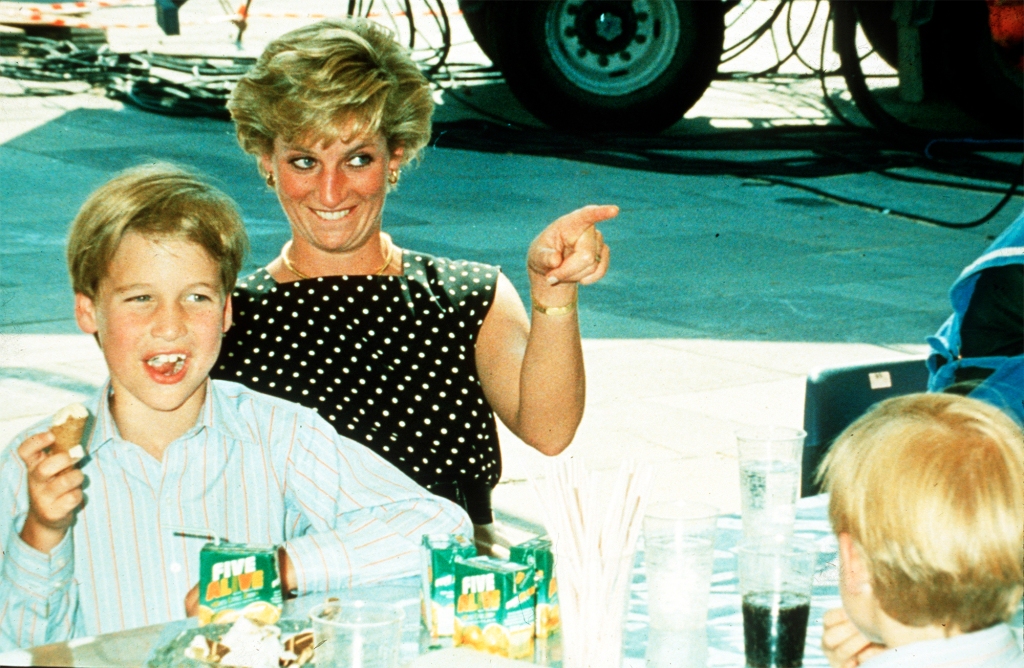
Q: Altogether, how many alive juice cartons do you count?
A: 4